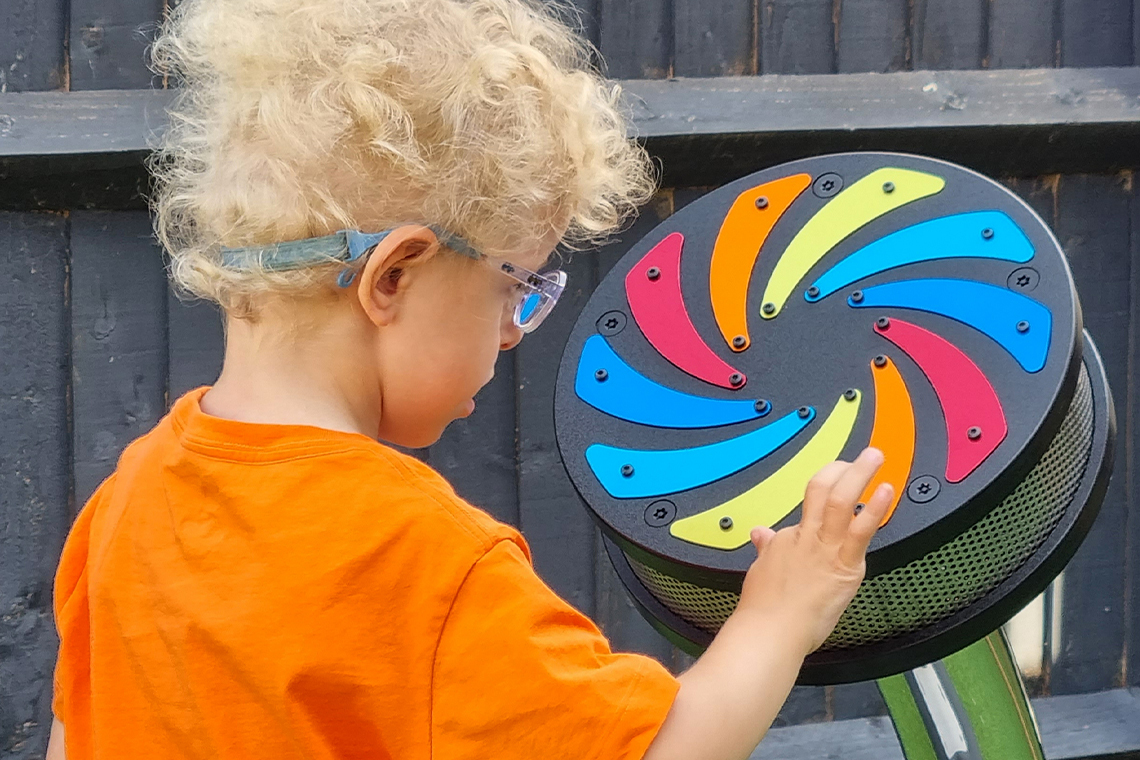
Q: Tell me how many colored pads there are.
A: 10